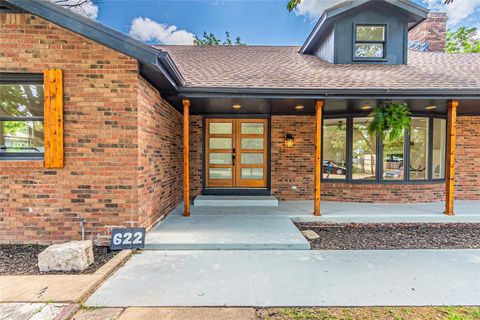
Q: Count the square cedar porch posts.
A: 3